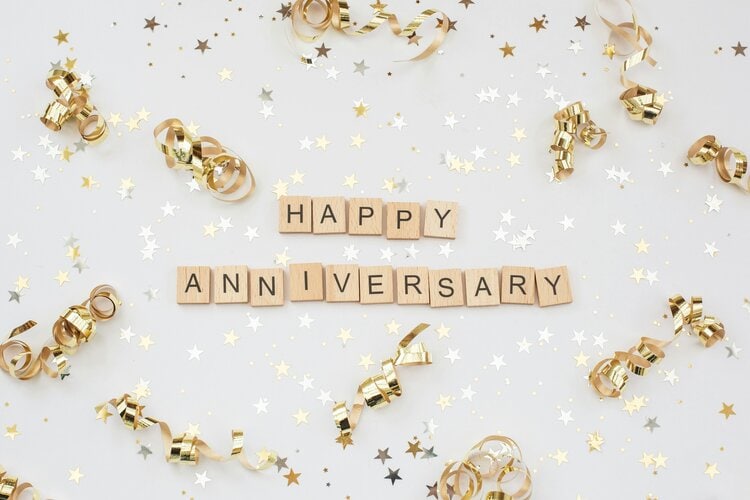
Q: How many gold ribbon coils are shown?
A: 12